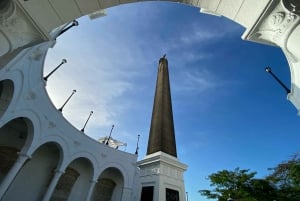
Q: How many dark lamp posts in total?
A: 7